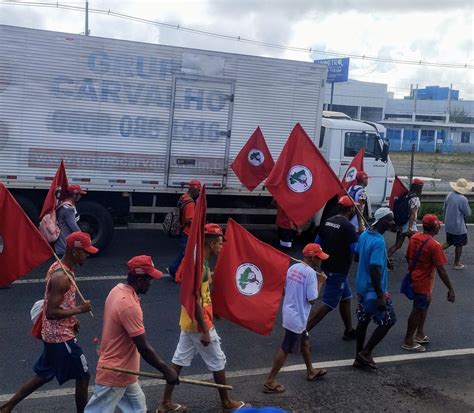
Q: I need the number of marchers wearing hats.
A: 12